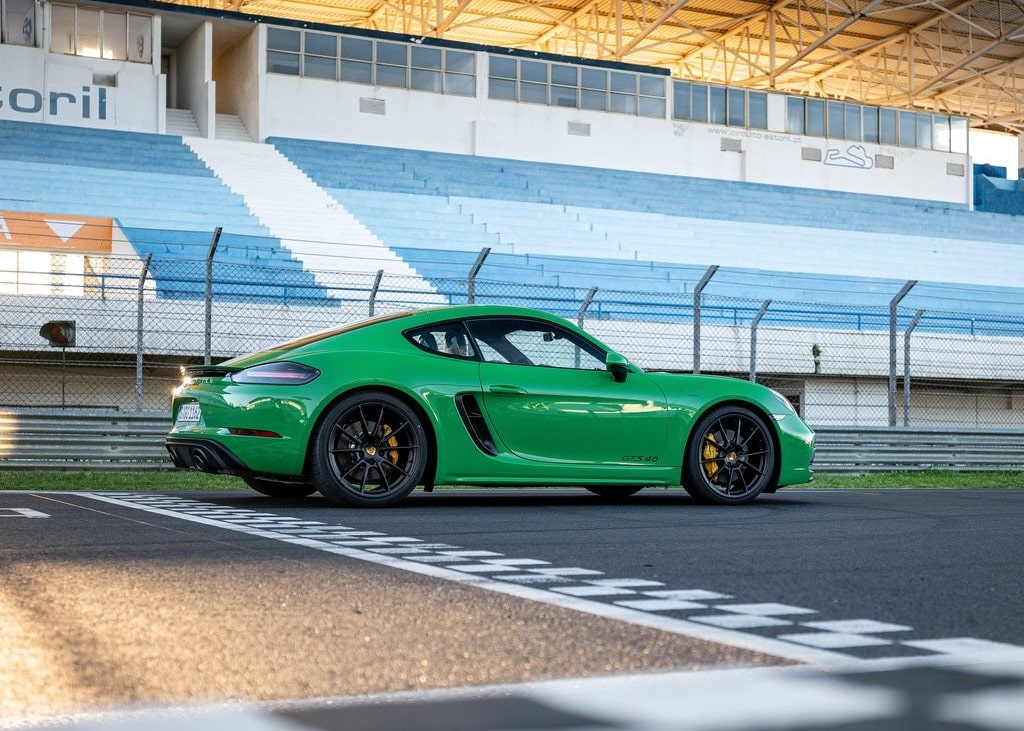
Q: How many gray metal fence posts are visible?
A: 9